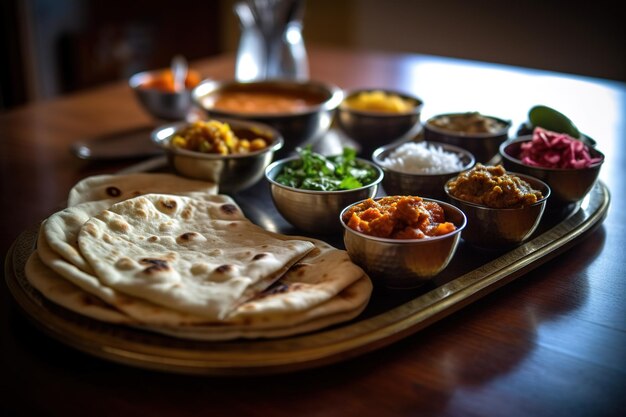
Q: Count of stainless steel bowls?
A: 11